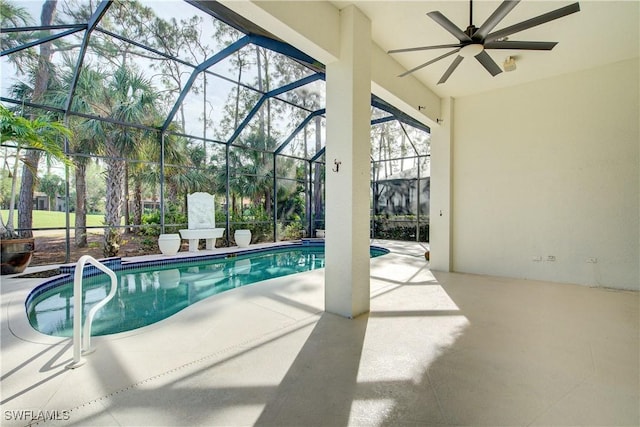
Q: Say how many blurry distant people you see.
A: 0